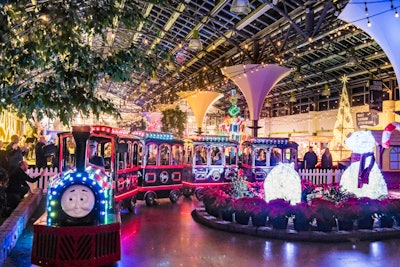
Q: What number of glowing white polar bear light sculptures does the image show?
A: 2